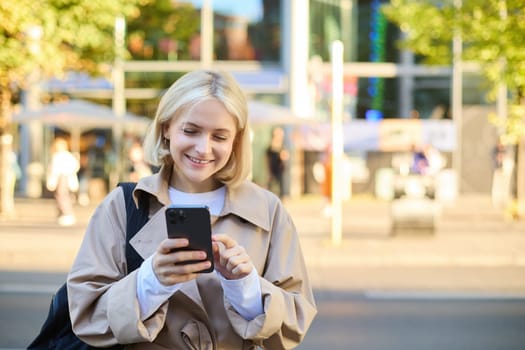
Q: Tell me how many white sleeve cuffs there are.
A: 2